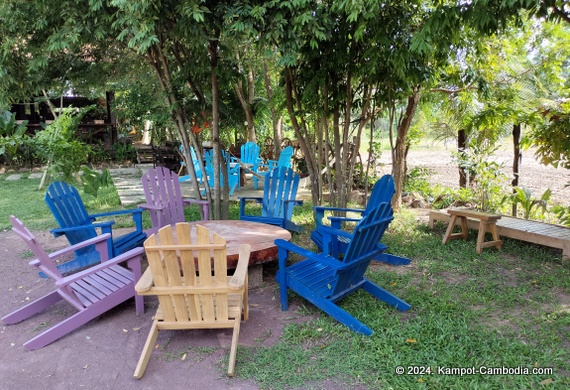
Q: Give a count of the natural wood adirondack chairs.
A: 1